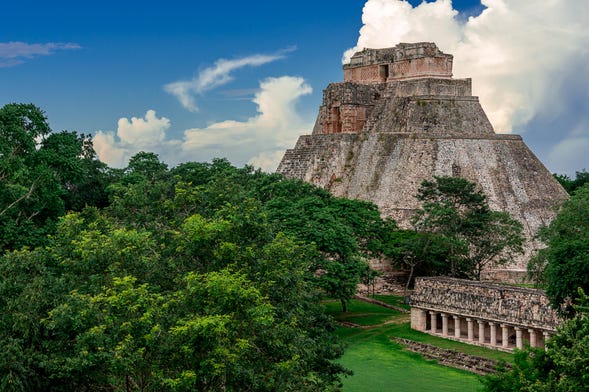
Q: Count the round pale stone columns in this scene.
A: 10